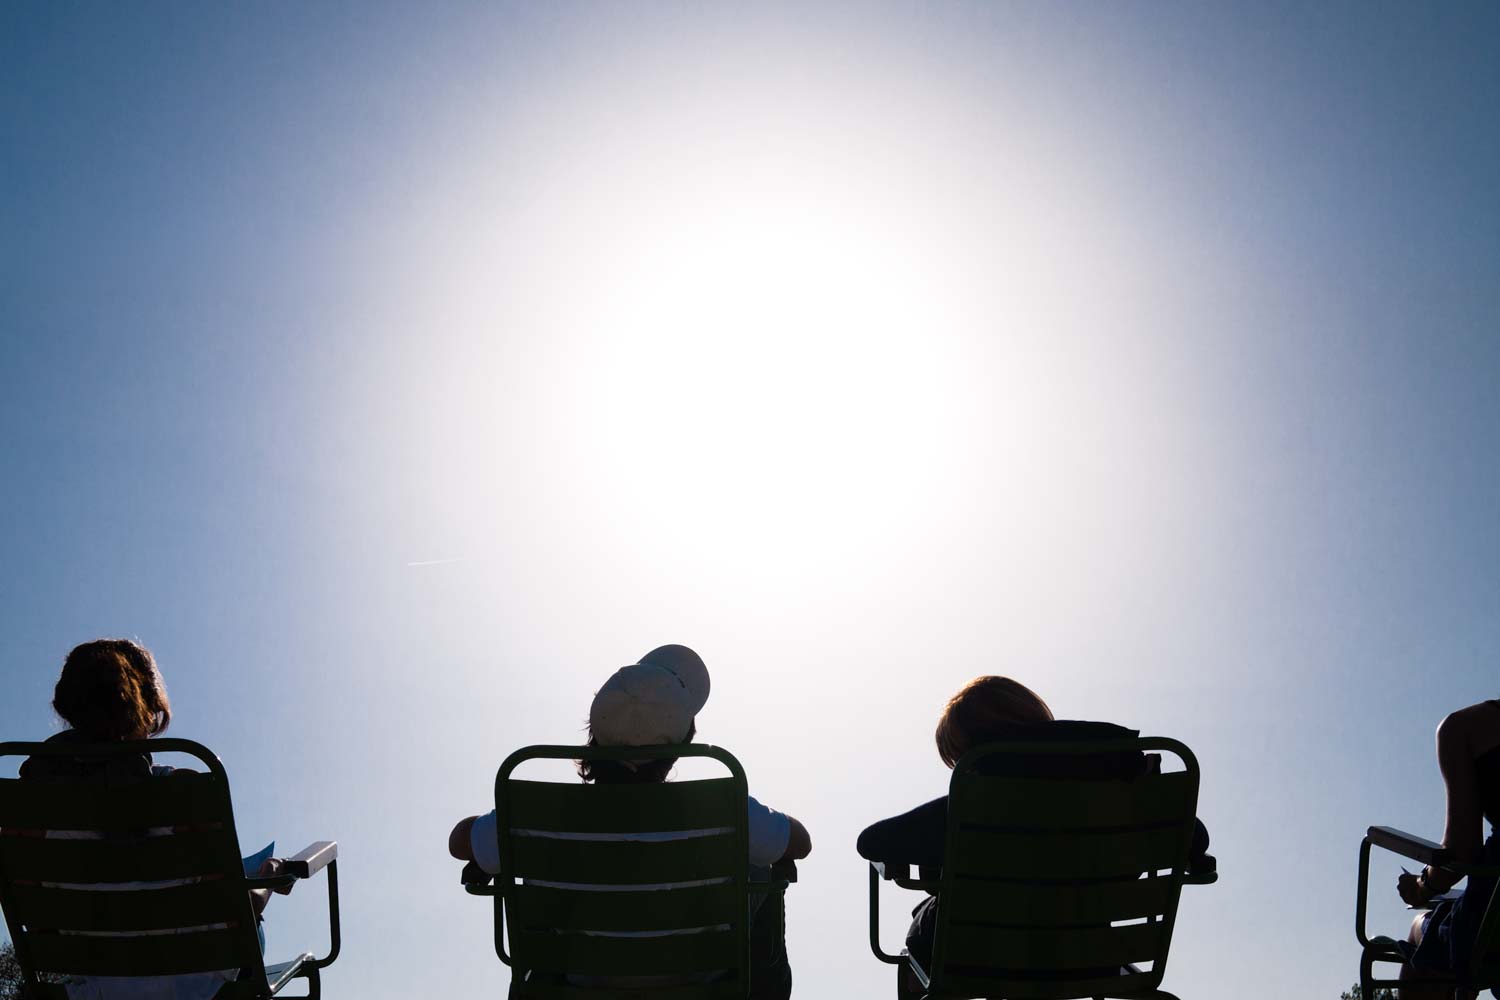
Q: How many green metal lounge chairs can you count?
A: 4